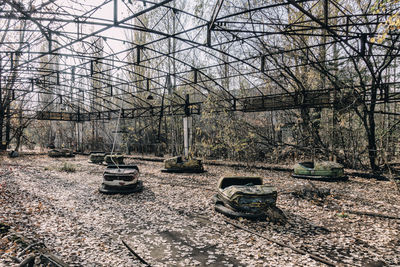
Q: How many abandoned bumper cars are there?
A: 7